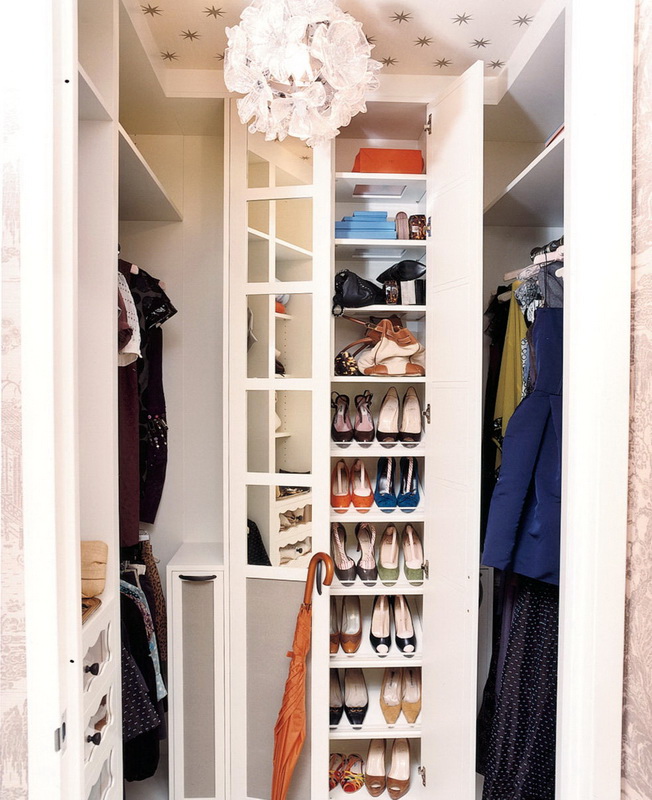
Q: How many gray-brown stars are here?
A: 14